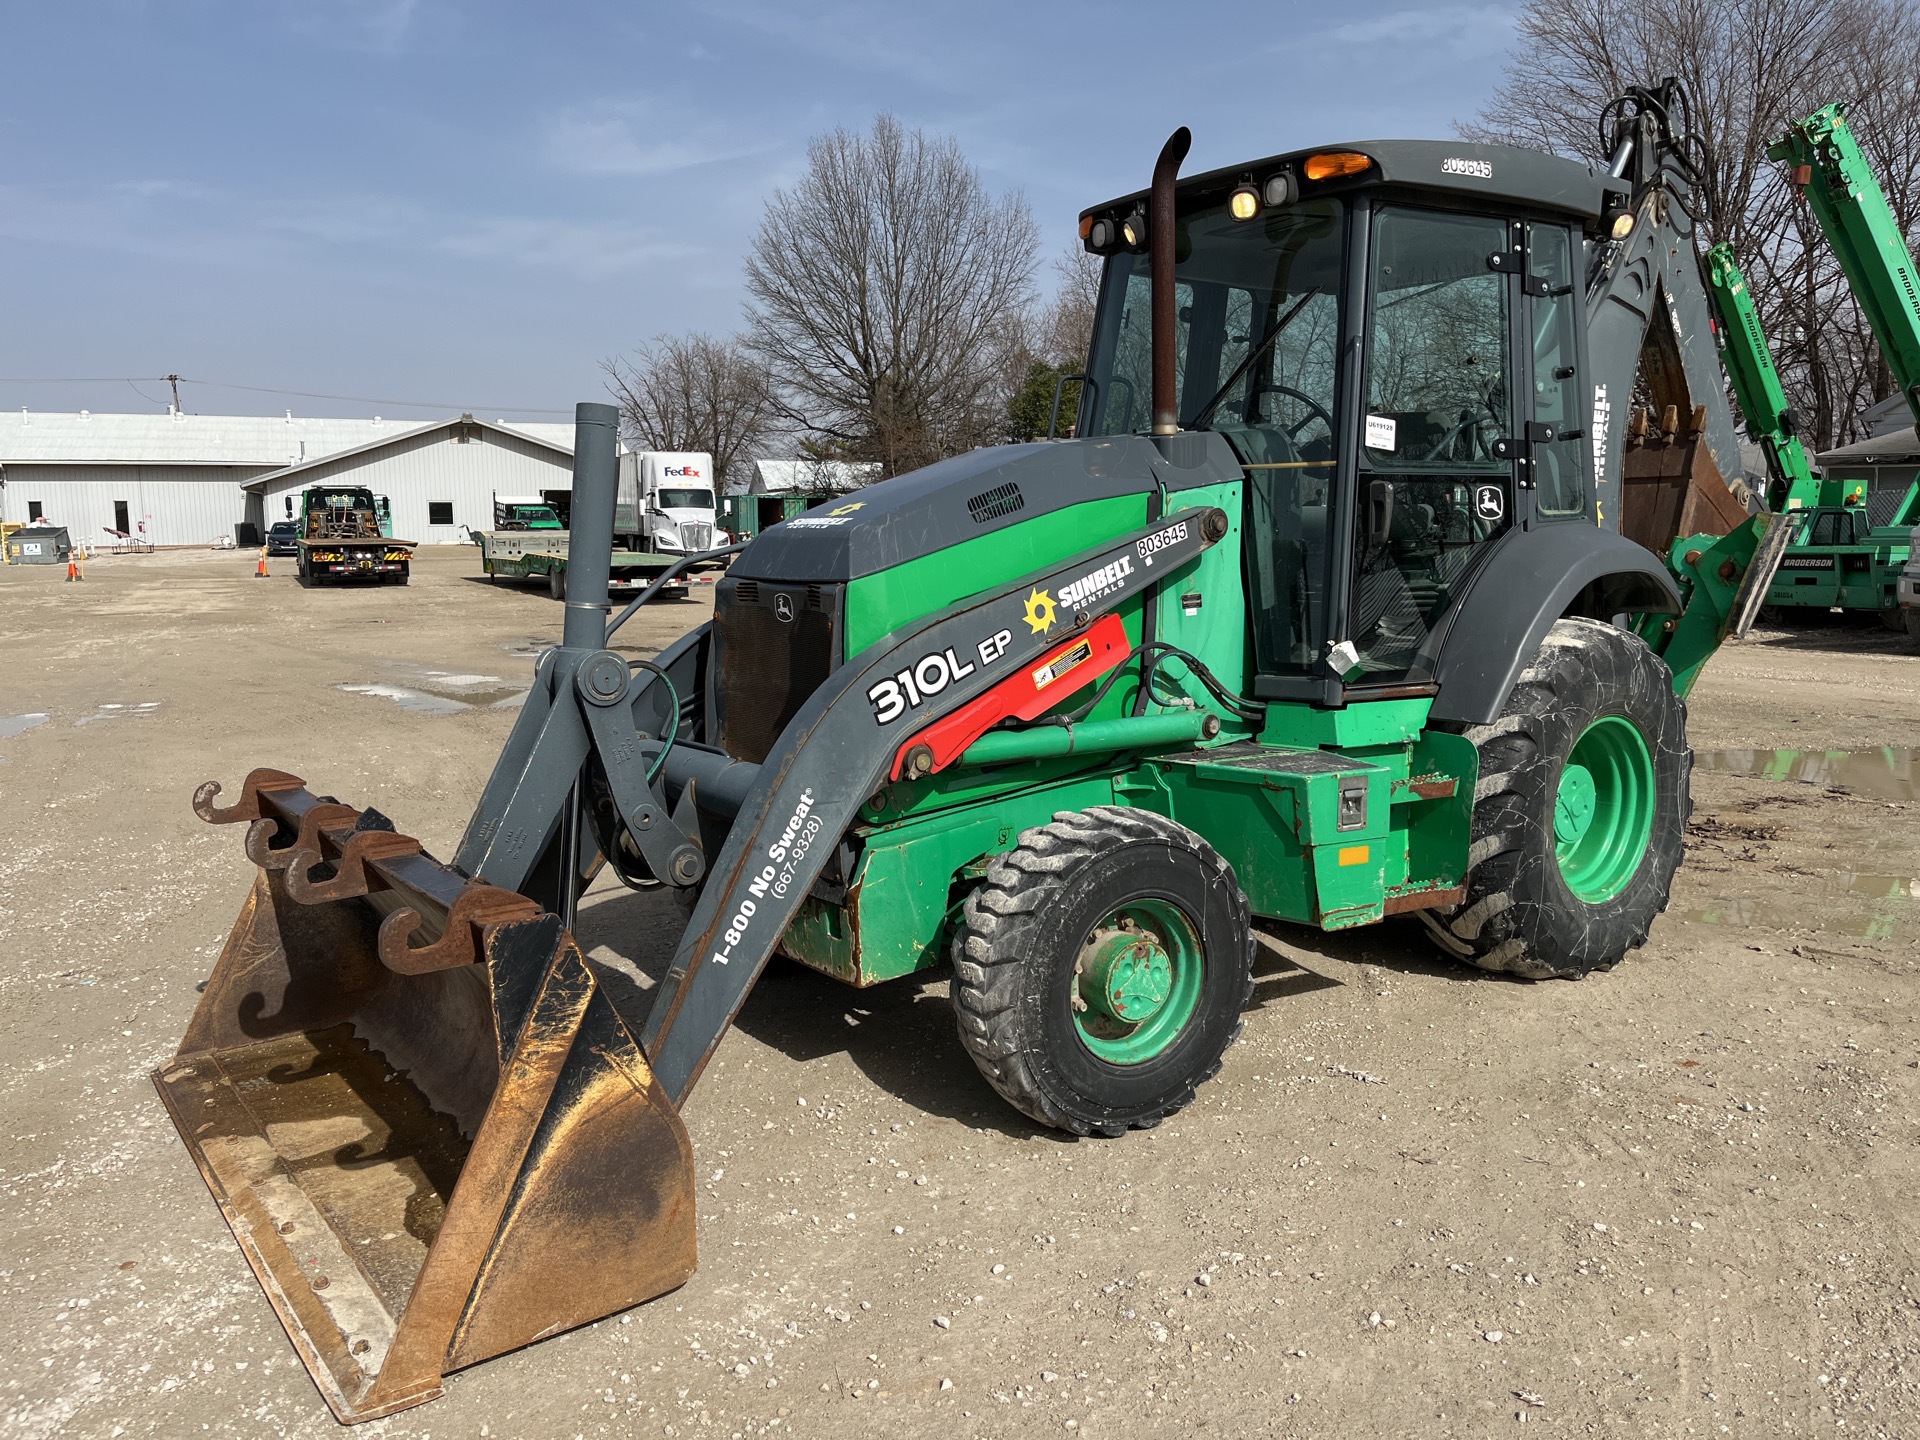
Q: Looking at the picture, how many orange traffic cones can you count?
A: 2